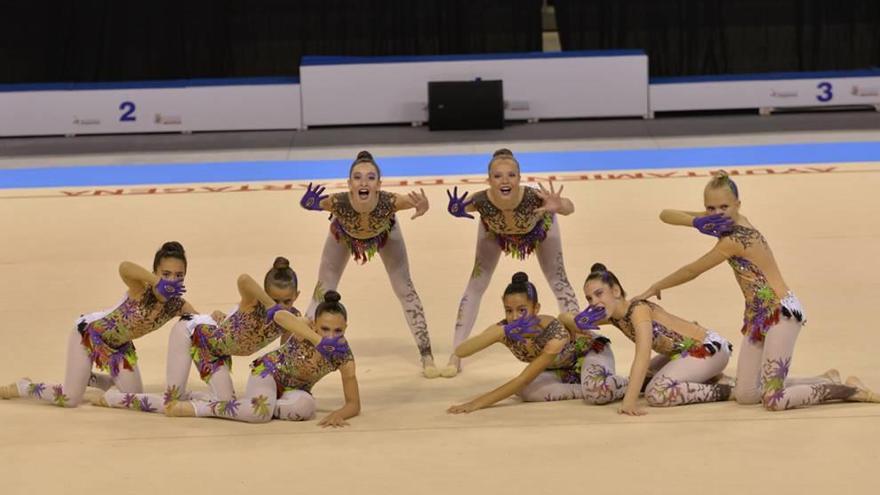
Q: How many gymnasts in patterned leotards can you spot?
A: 8